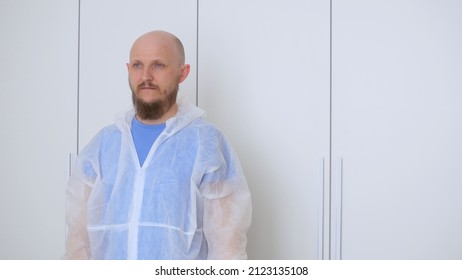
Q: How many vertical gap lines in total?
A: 3